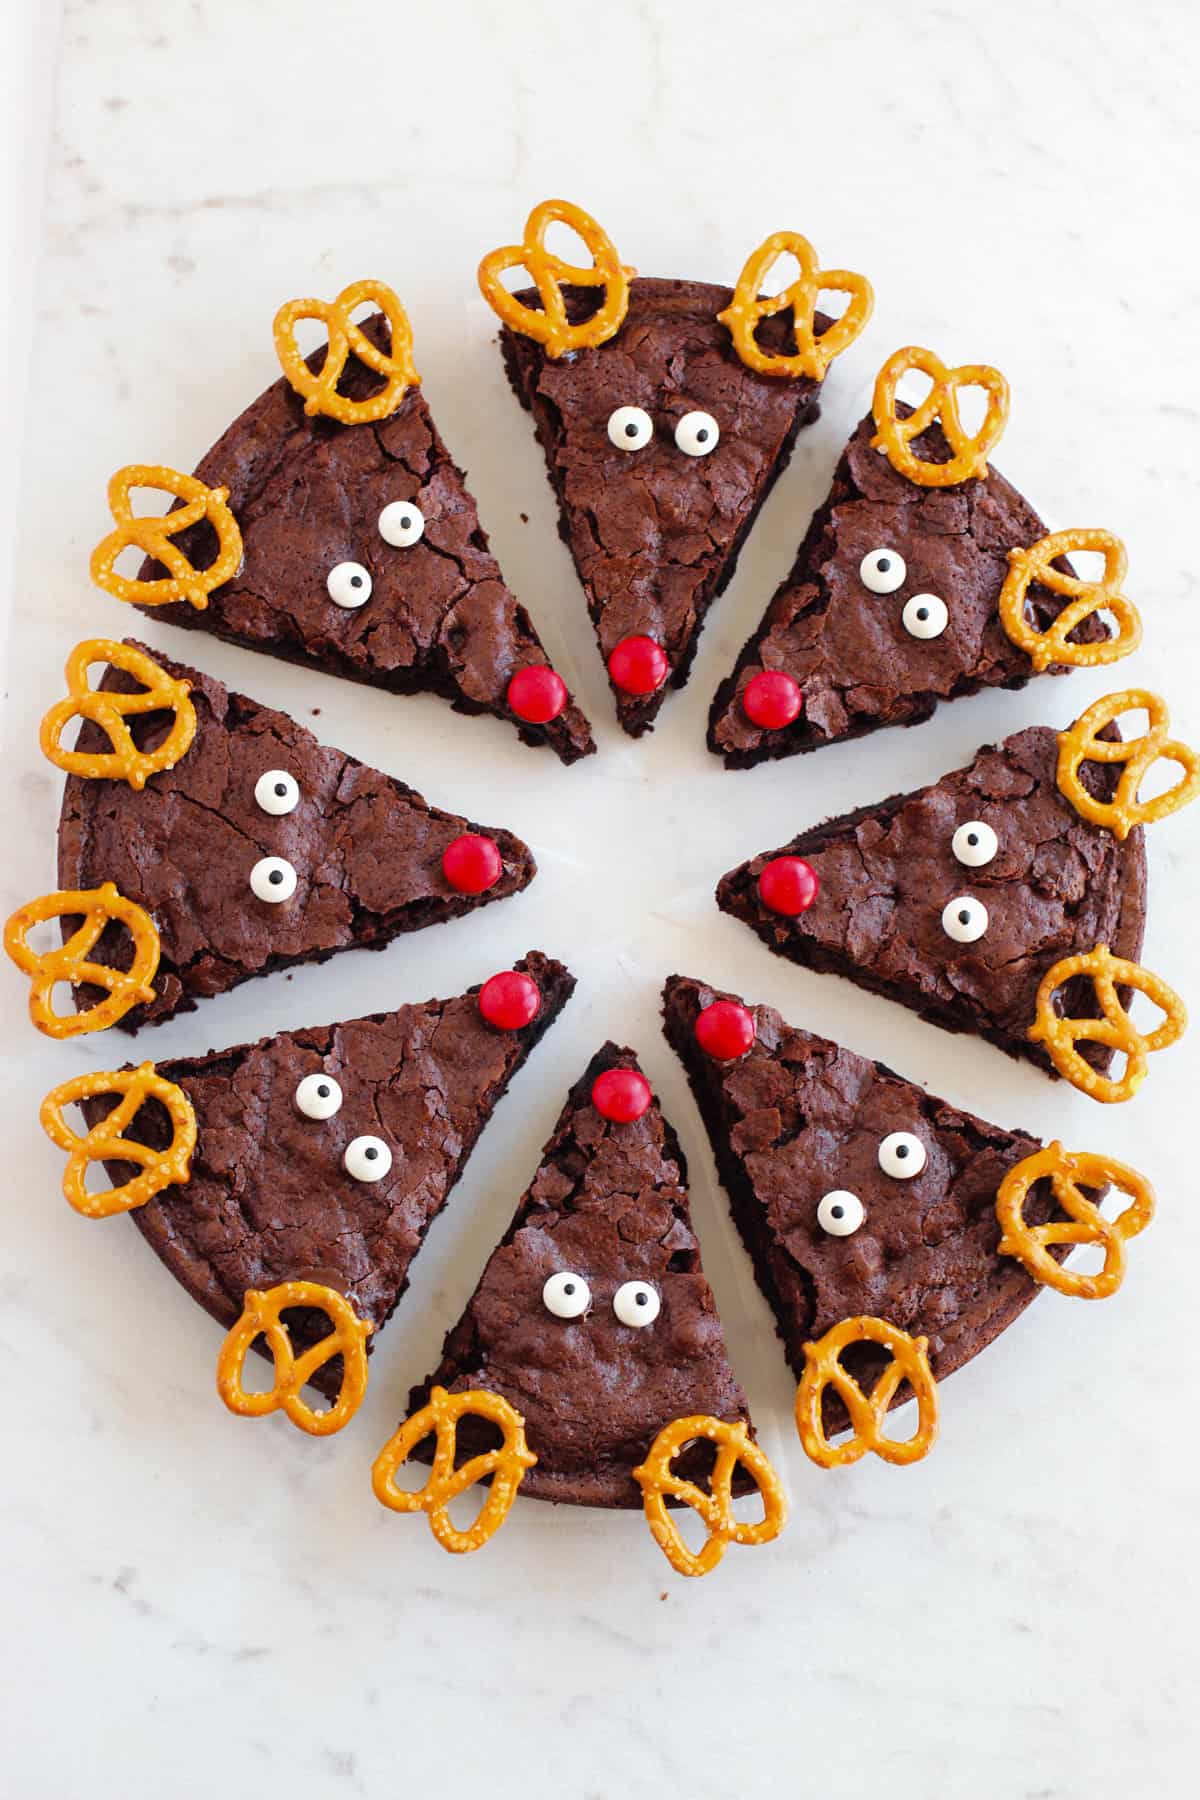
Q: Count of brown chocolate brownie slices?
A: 8